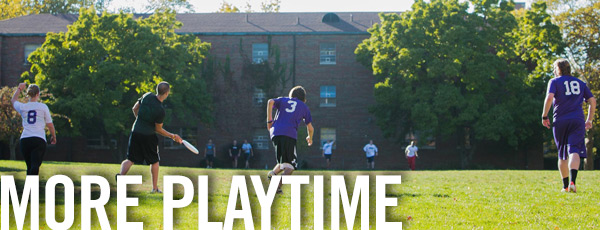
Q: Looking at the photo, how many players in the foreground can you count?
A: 4